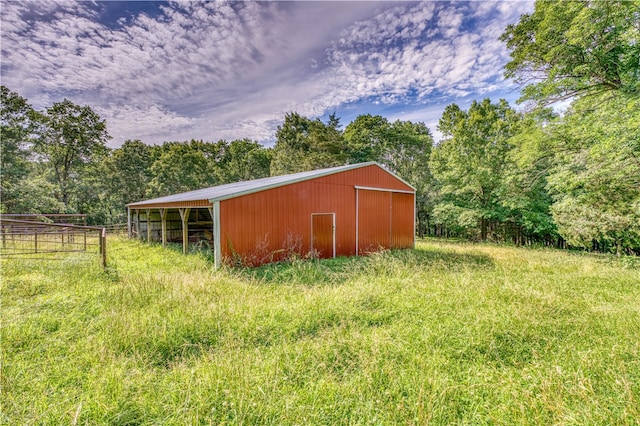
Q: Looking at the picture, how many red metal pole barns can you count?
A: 1